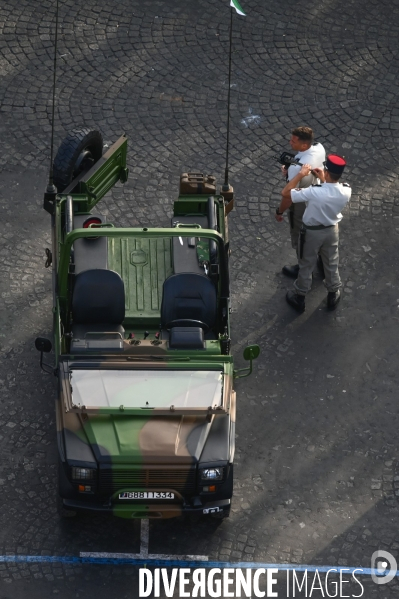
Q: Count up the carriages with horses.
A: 0